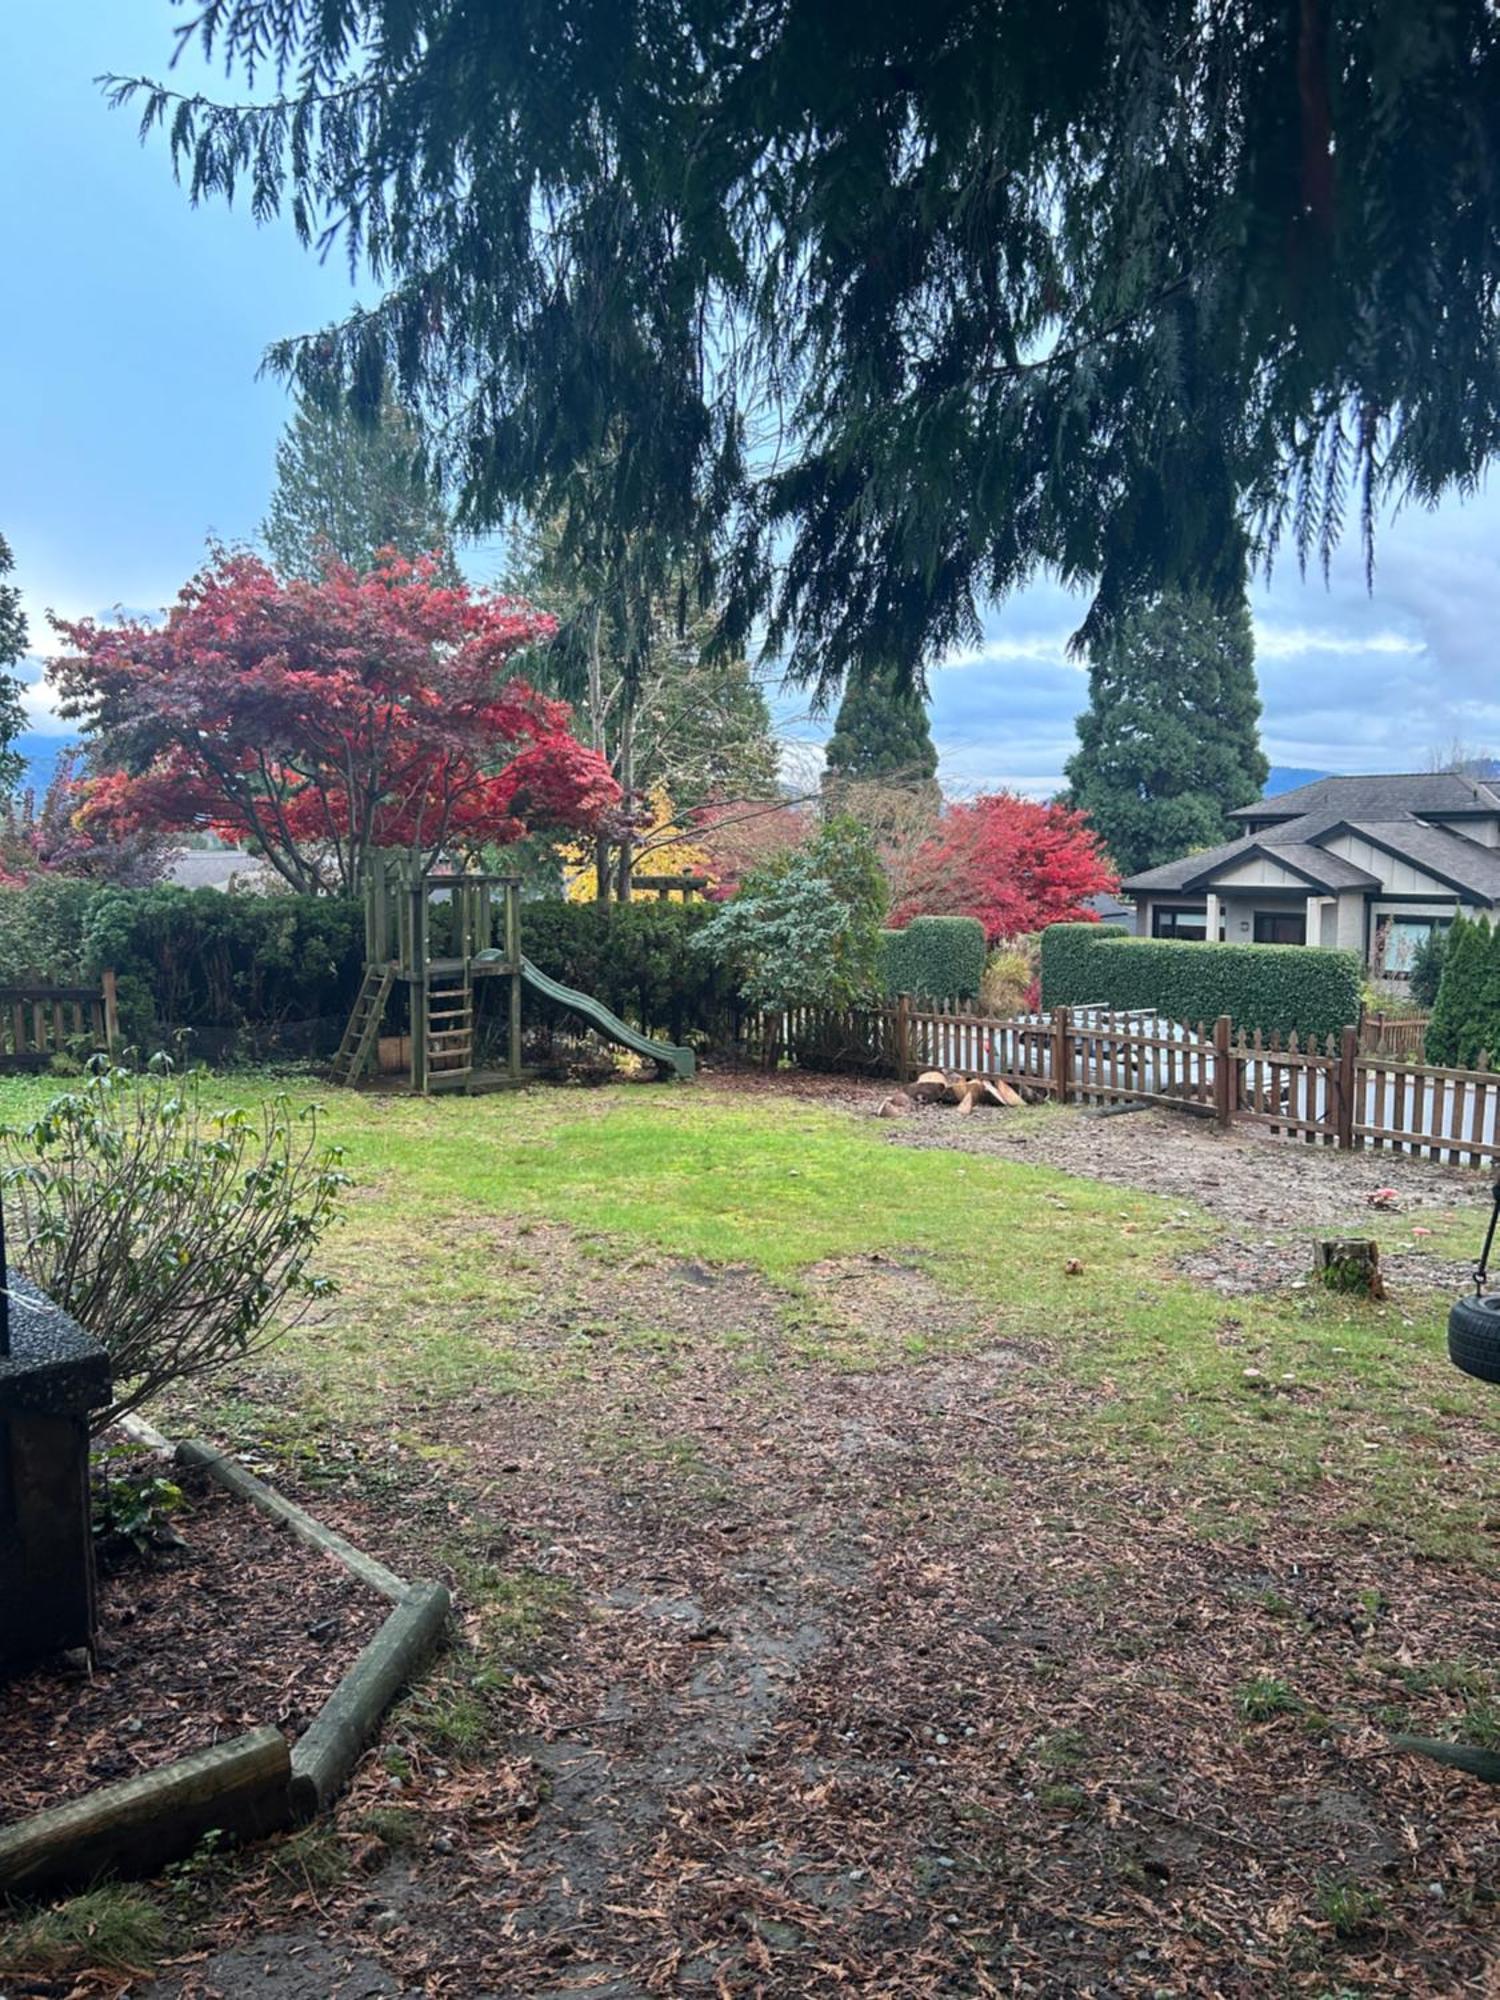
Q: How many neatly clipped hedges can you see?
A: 2